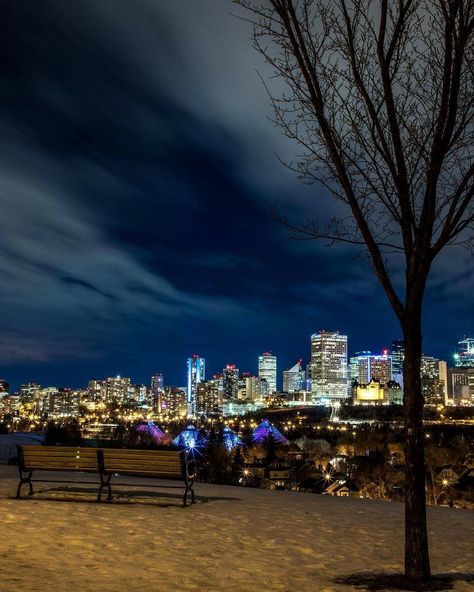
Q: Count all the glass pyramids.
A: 4